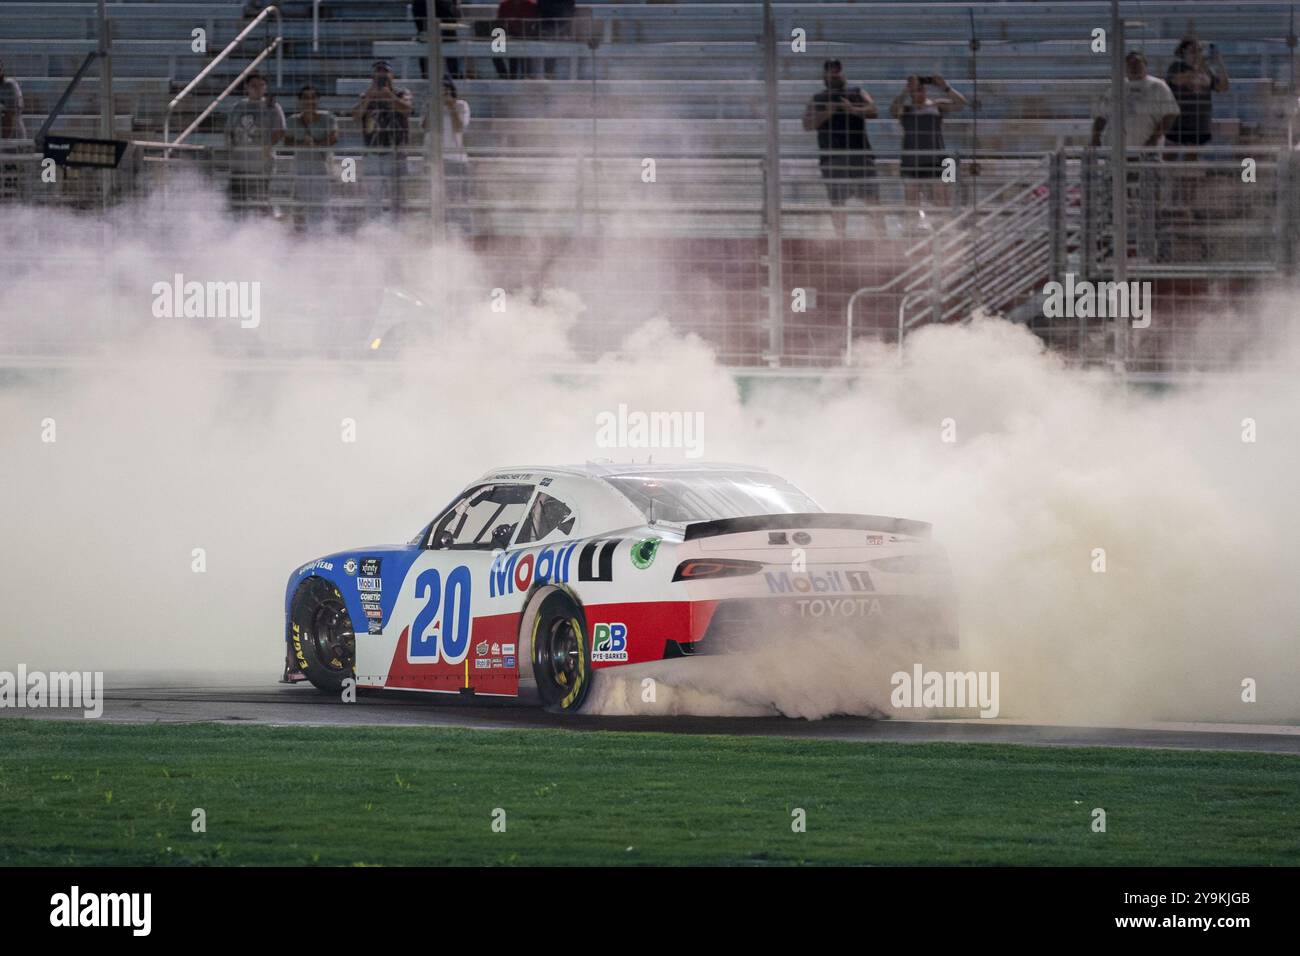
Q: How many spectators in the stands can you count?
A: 12